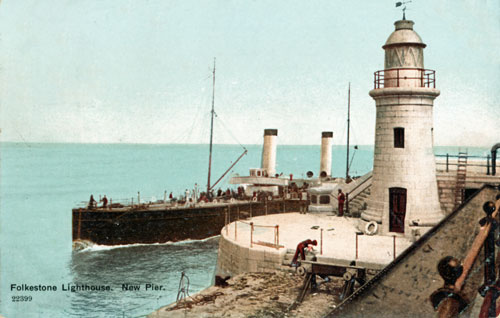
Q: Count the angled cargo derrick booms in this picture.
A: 1